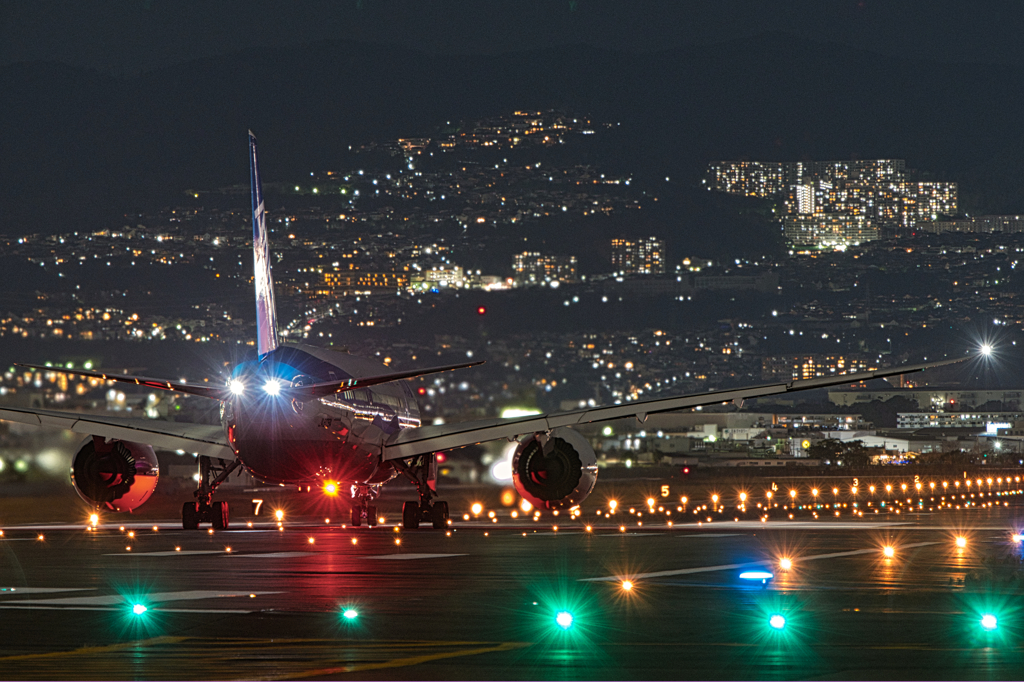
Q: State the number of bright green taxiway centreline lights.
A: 5